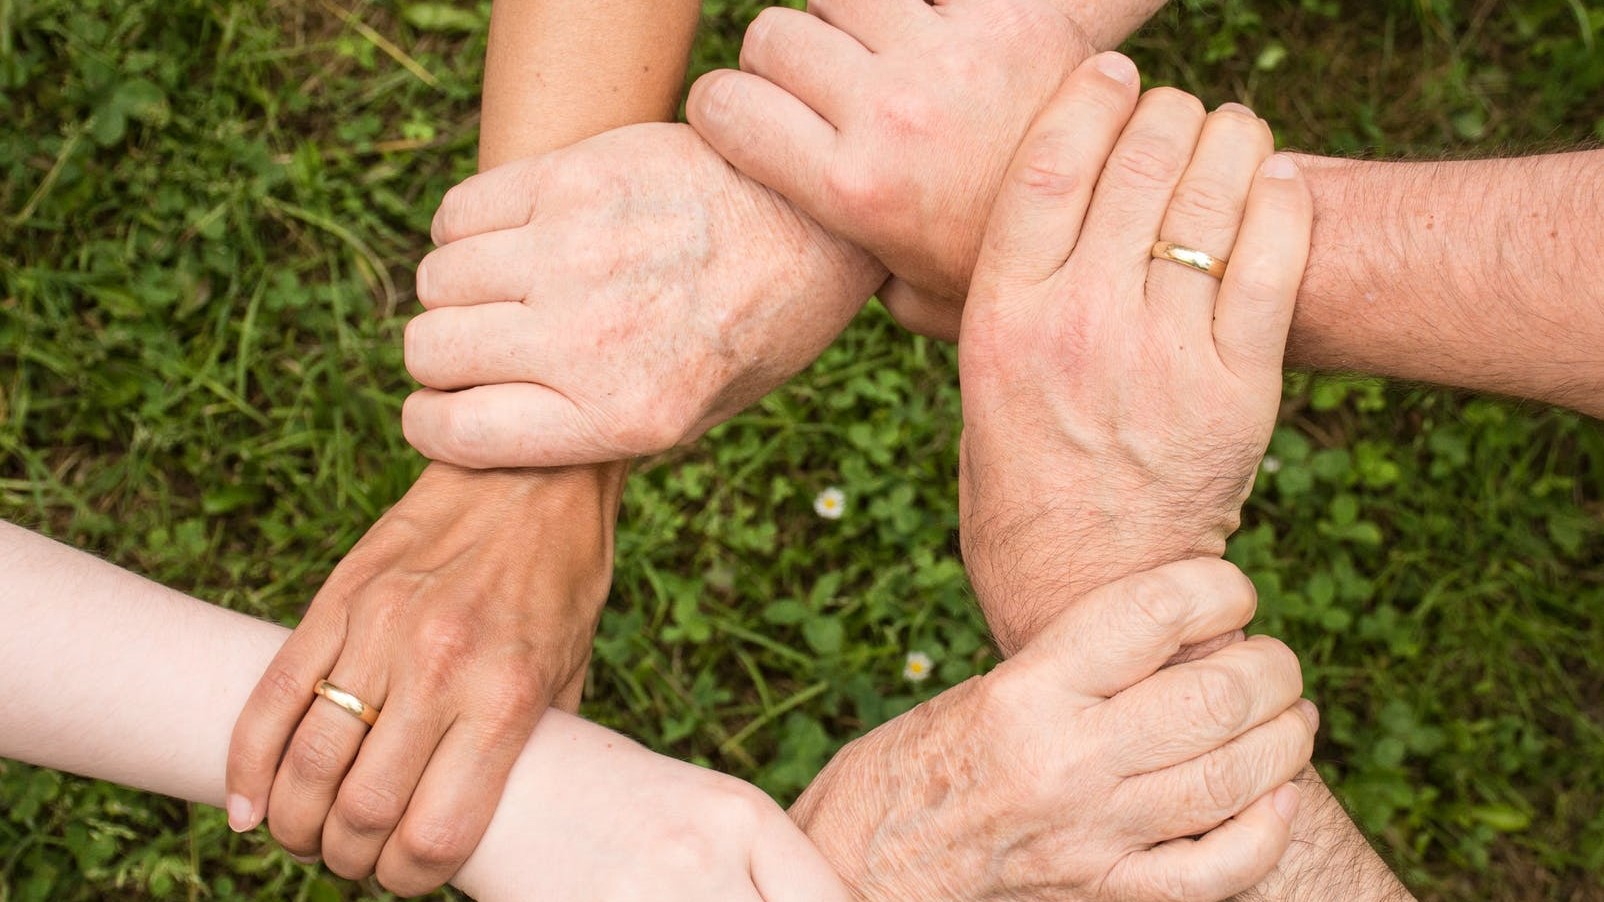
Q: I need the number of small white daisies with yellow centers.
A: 2